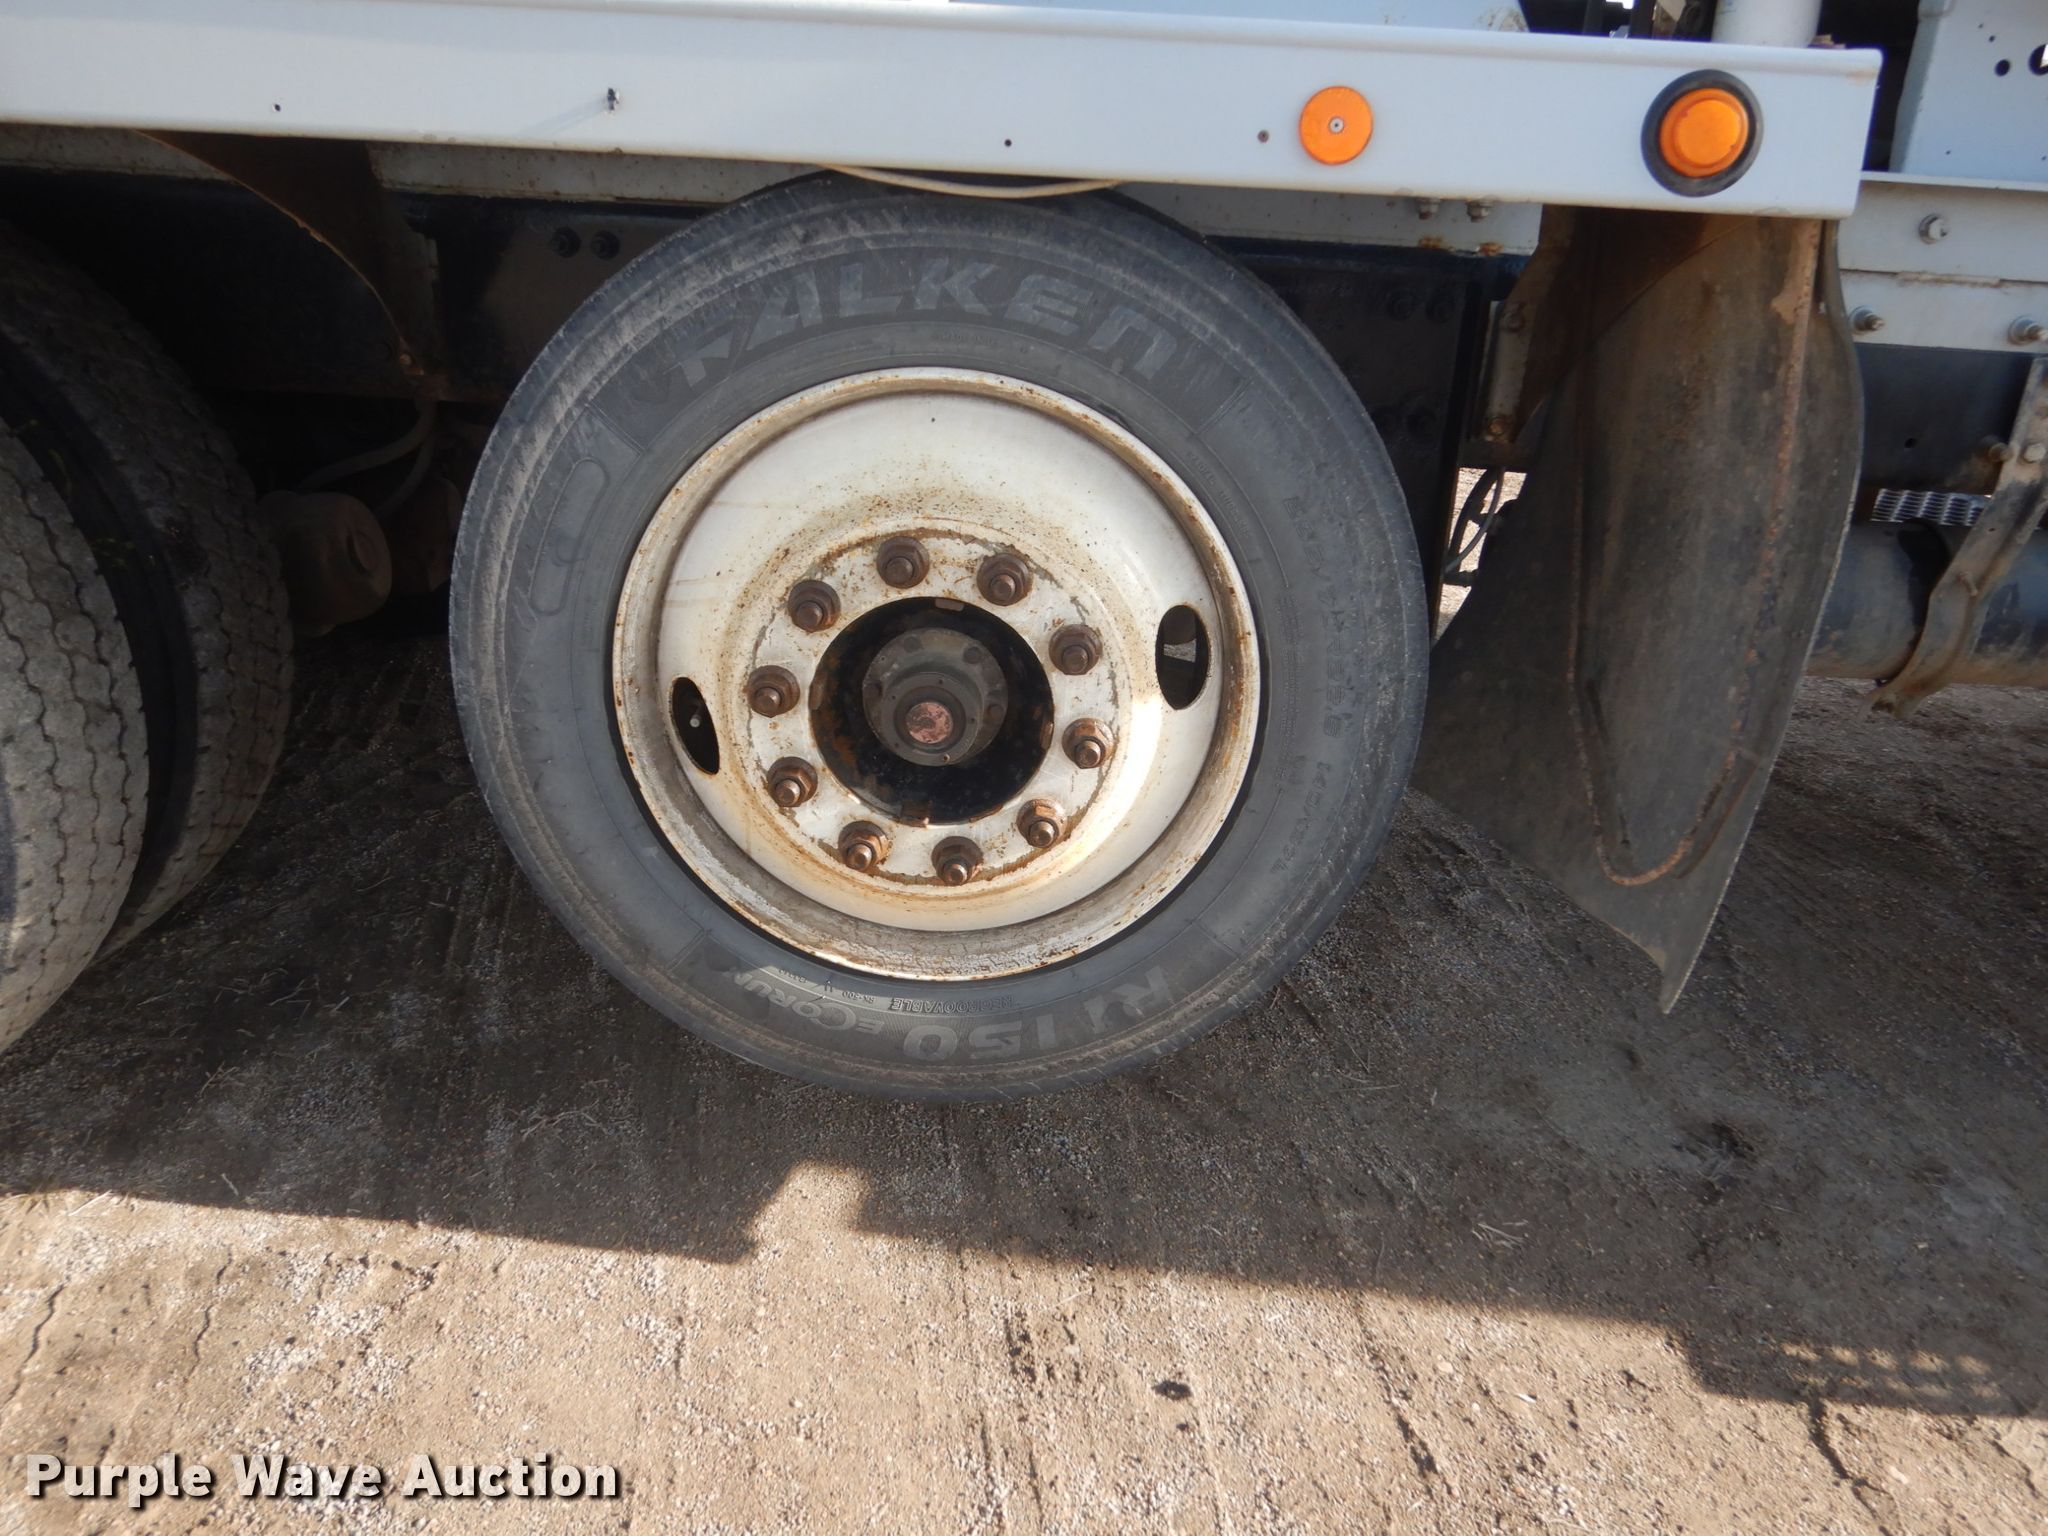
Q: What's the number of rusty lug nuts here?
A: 10